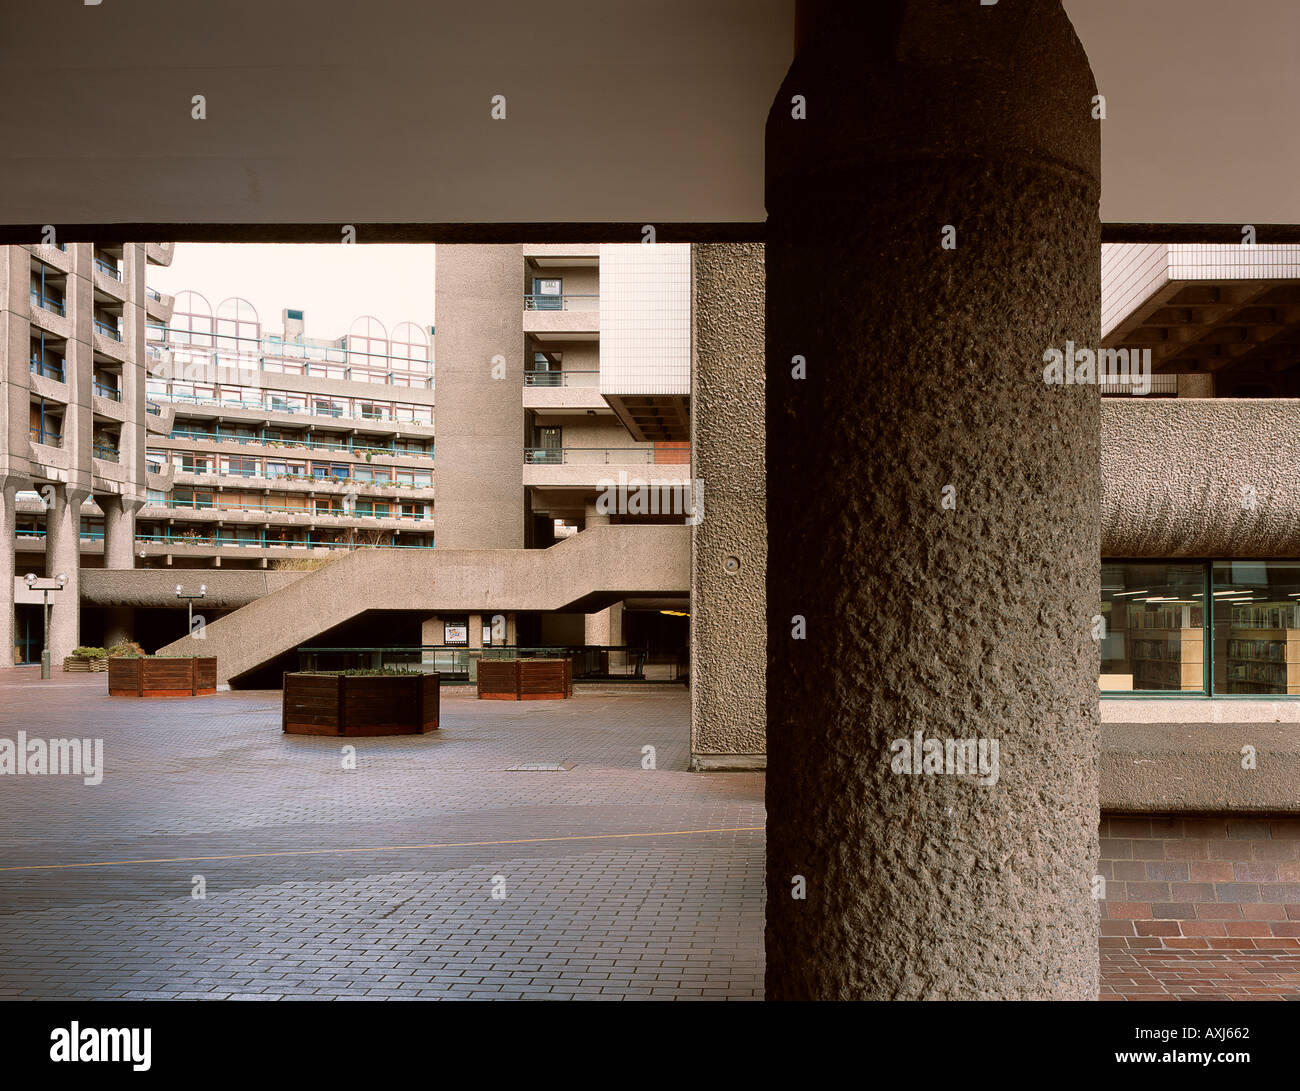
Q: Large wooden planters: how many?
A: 3